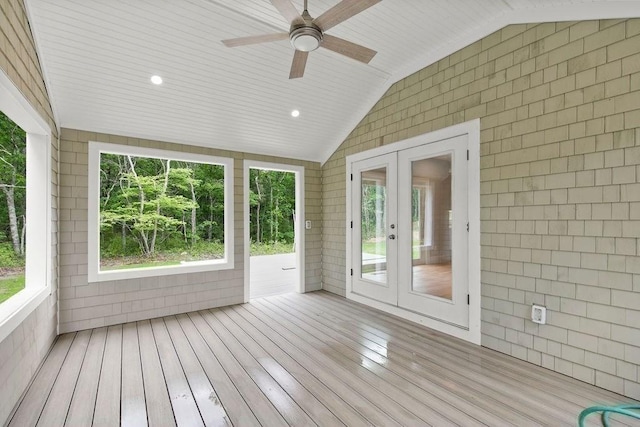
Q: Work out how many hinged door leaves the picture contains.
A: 2